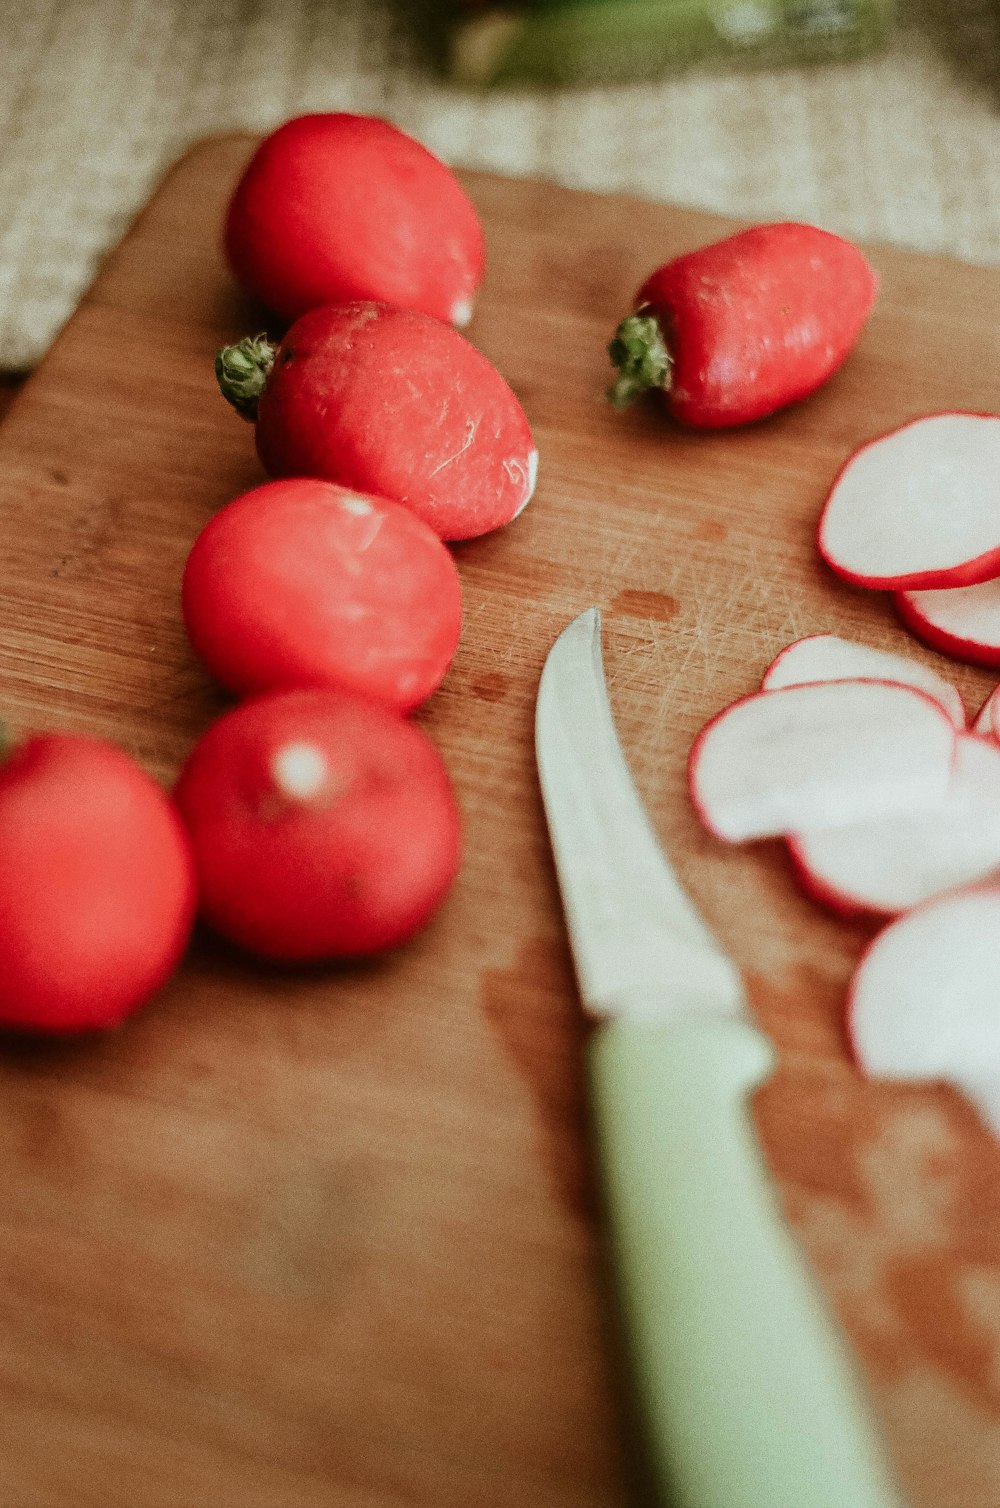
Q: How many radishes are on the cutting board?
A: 6